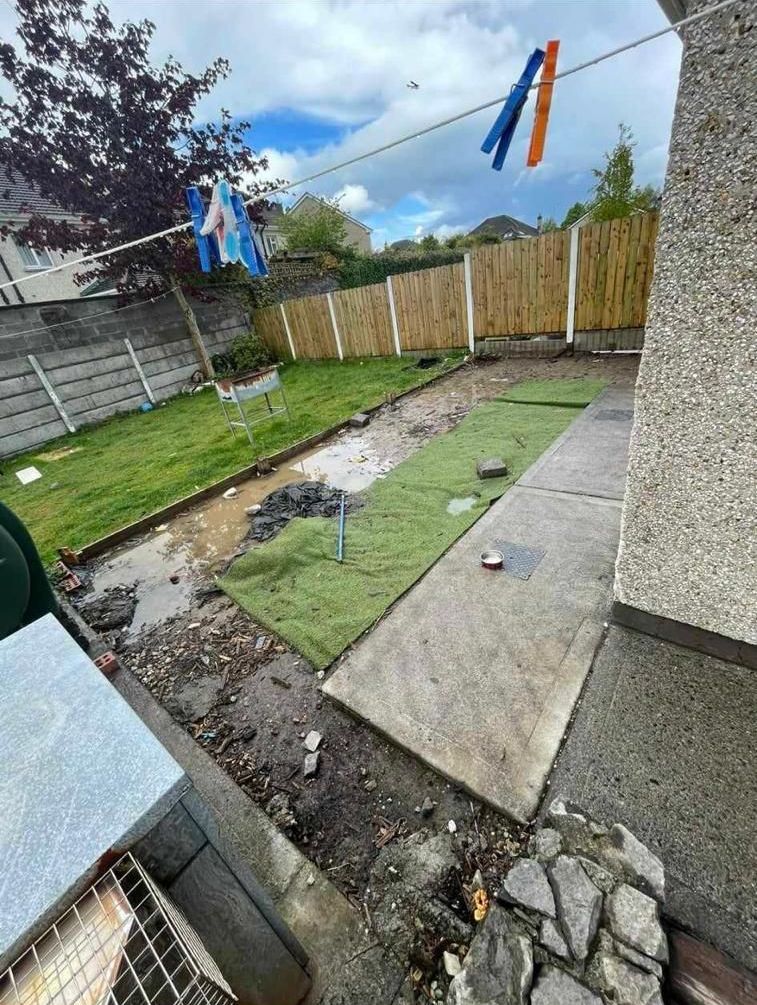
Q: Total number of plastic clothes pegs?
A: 6